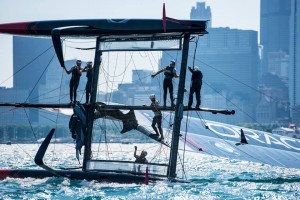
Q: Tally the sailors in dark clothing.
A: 6